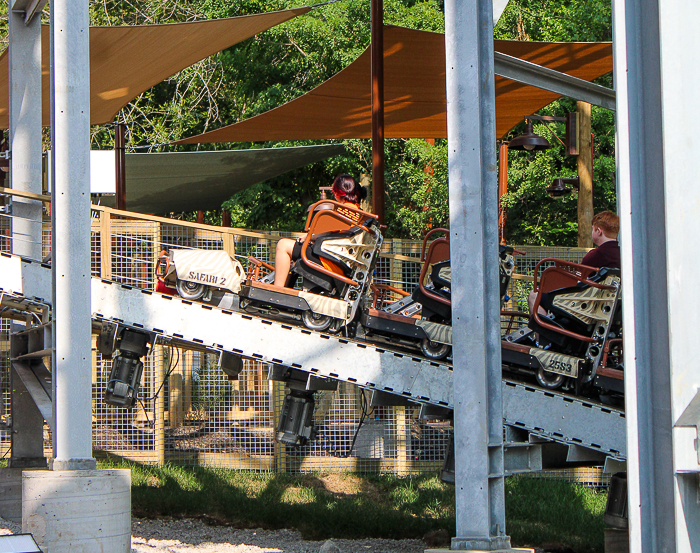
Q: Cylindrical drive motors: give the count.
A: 4